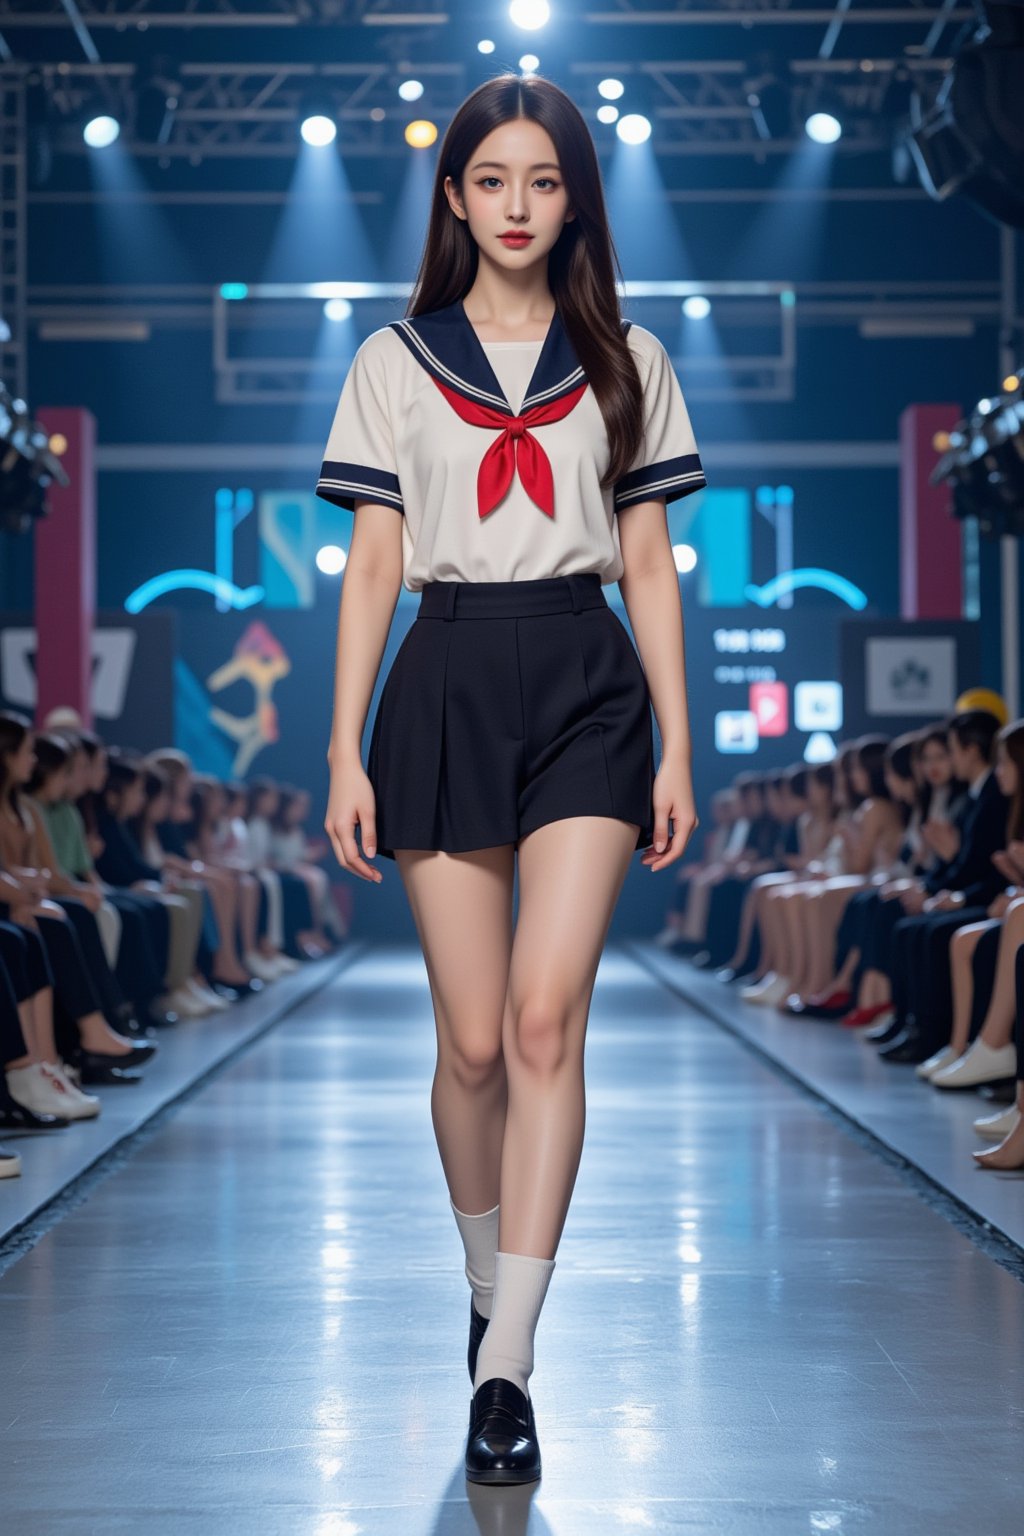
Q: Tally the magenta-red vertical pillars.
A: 2